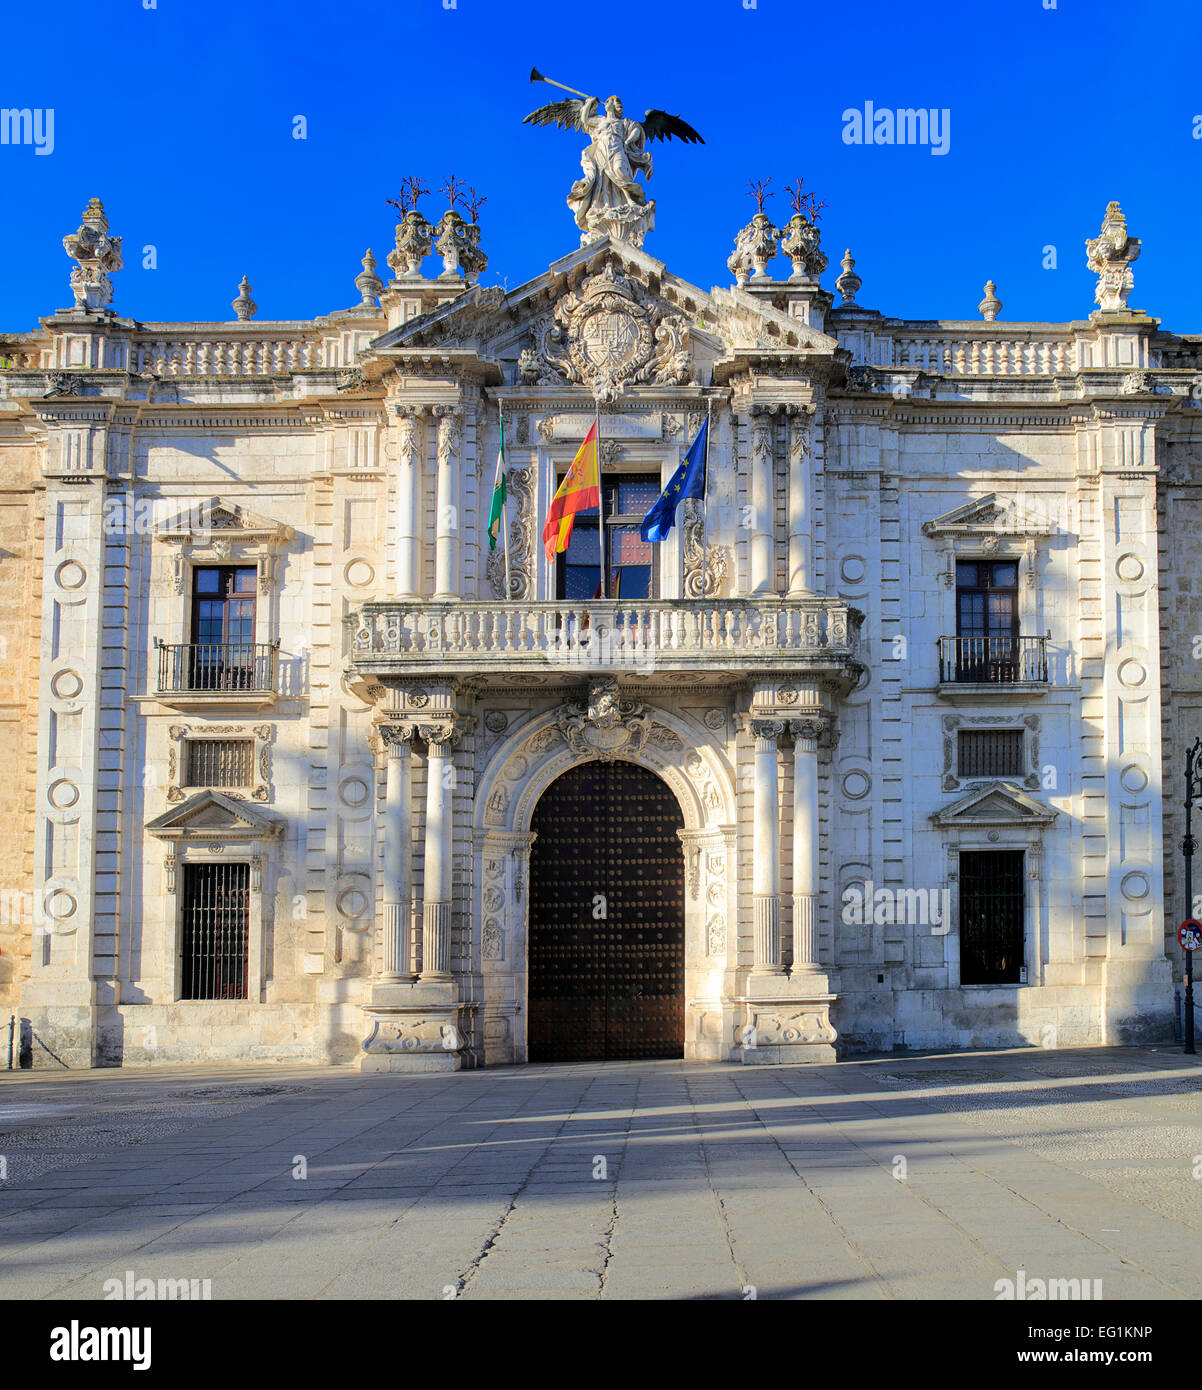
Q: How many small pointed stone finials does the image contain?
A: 4